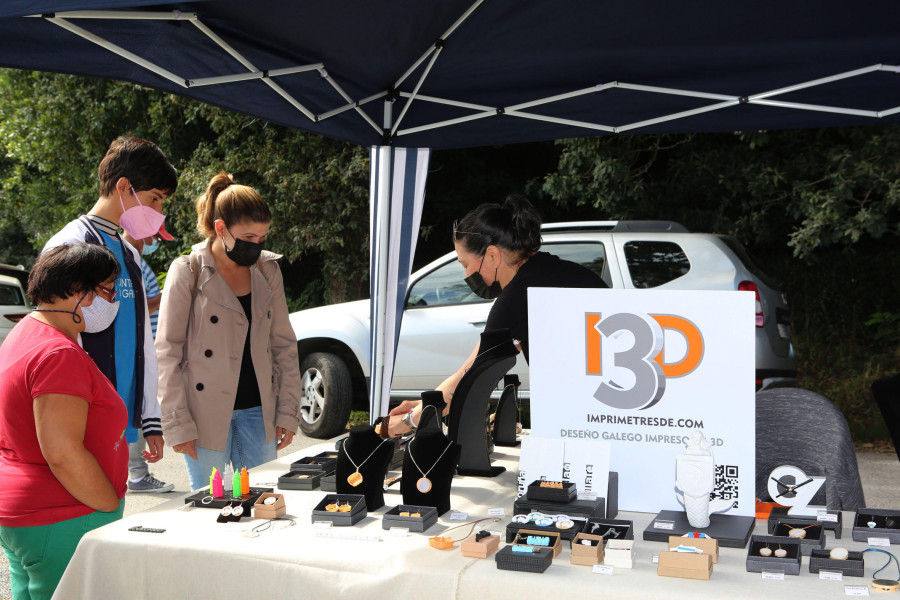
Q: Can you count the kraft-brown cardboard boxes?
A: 6